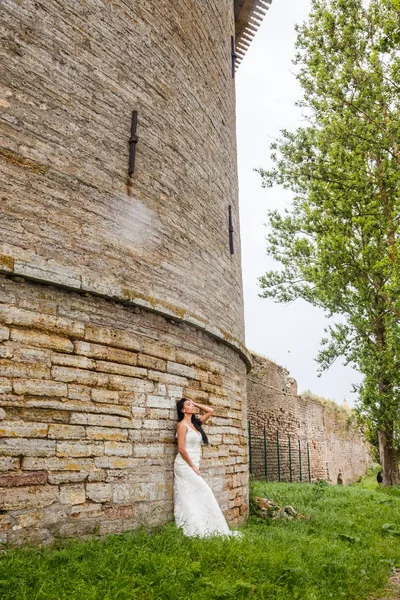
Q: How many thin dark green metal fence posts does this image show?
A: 6